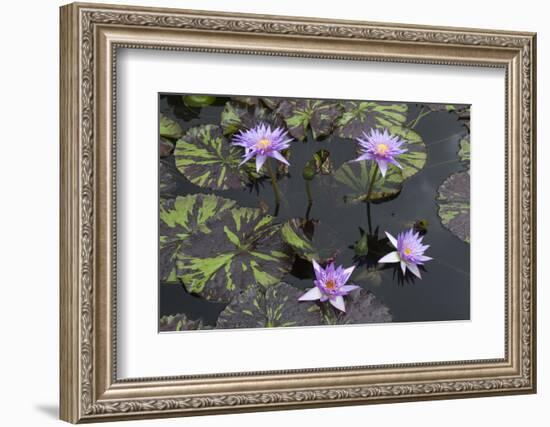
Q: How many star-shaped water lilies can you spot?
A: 4